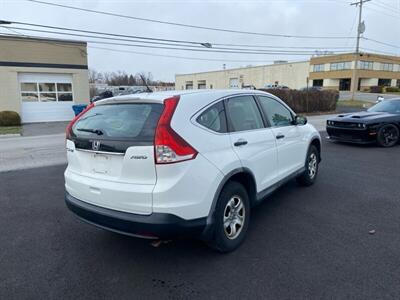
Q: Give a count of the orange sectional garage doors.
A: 0